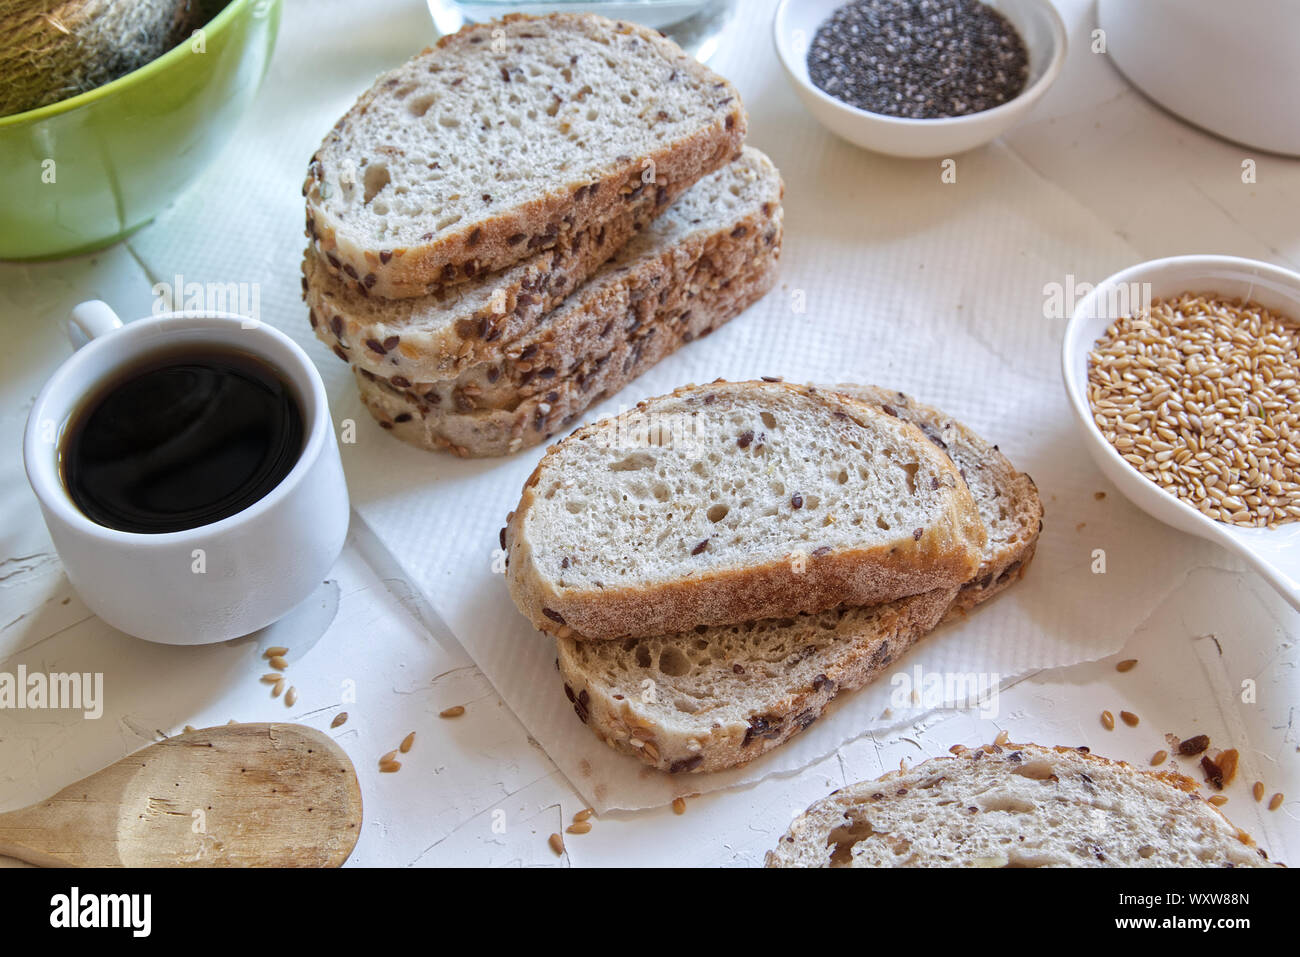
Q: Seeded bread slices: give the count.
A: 7